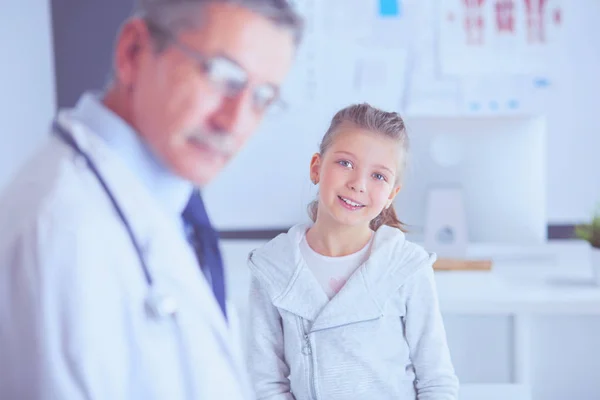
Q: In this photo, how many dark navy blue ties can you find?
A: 1